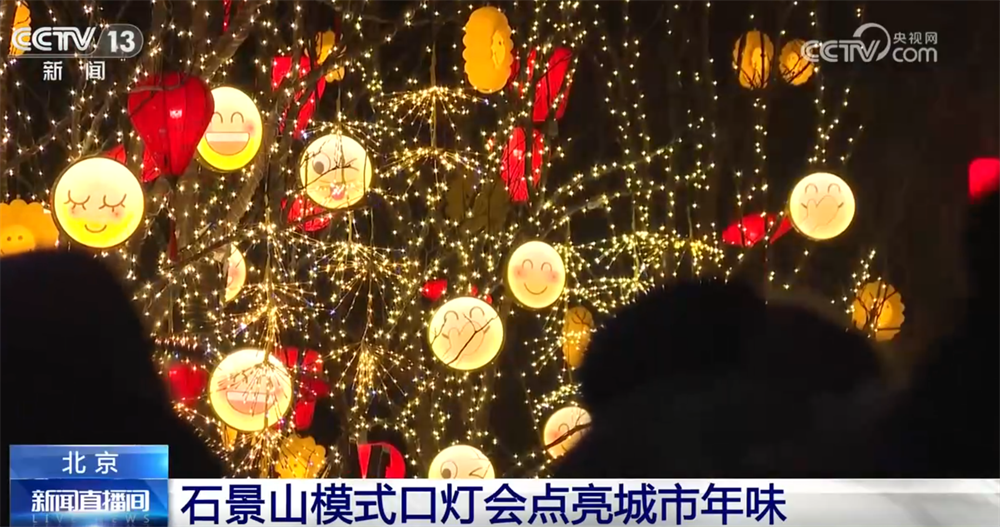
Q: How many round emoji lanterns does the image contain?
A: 10